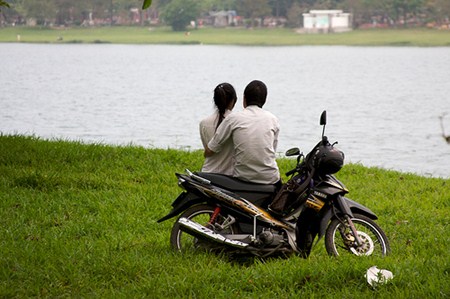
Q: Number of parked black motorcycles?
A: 1